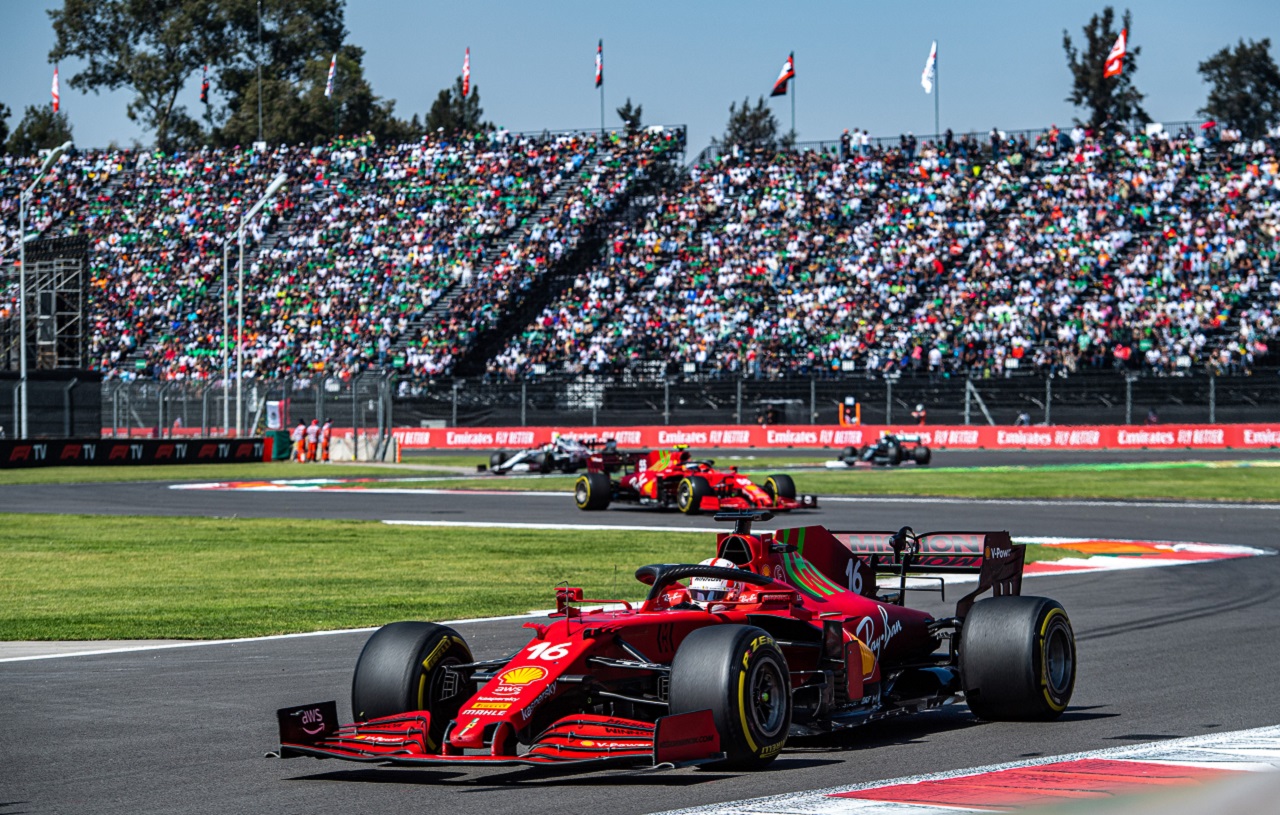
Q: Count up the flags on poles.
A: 8